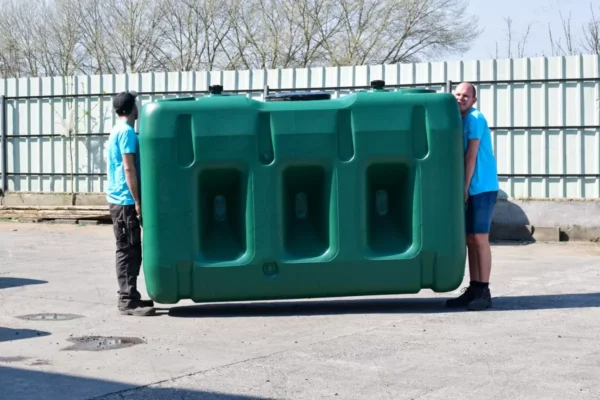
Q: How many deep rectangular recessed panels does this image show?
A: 3